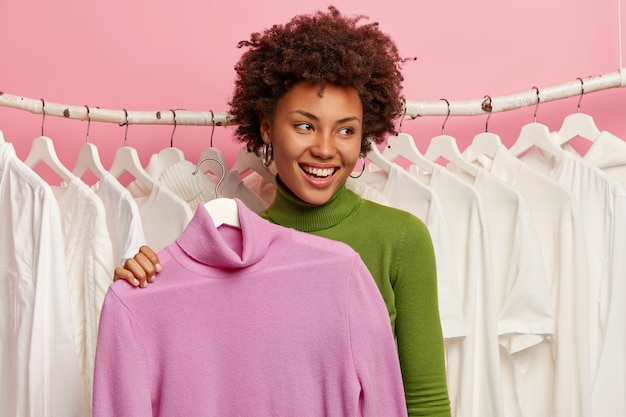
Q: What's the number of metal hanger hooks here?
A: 11